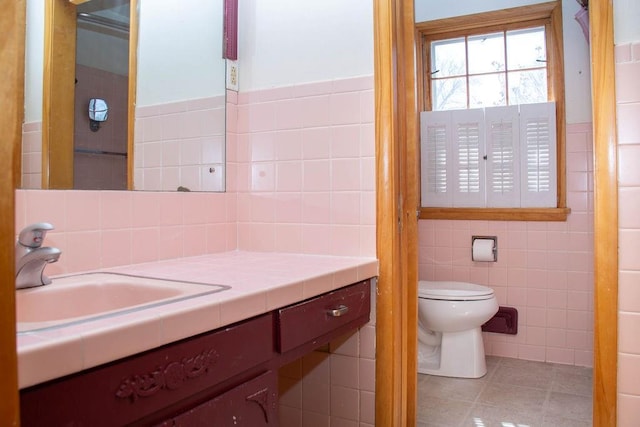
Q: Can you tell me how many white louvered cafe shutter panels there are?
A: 4